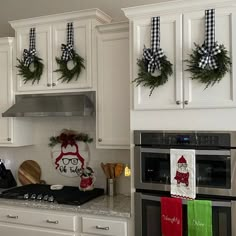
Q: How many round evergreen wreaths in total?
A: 4